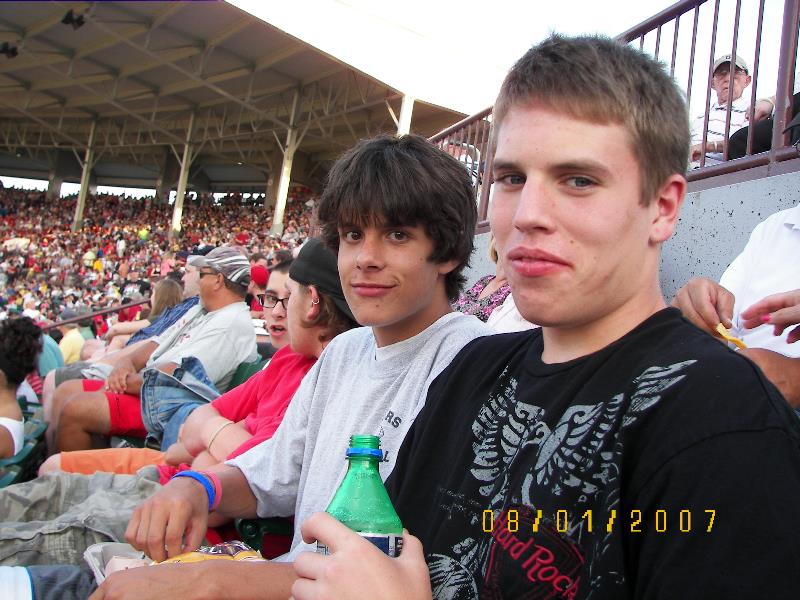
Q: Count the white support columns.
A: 4